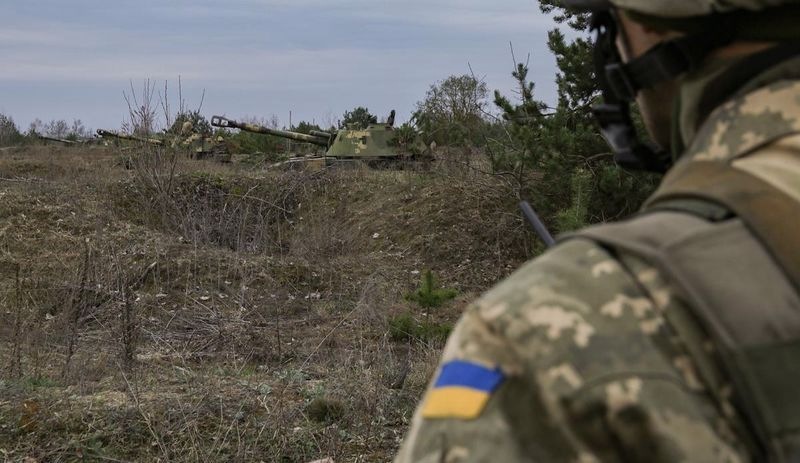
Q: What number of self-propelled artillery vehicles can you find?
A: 3